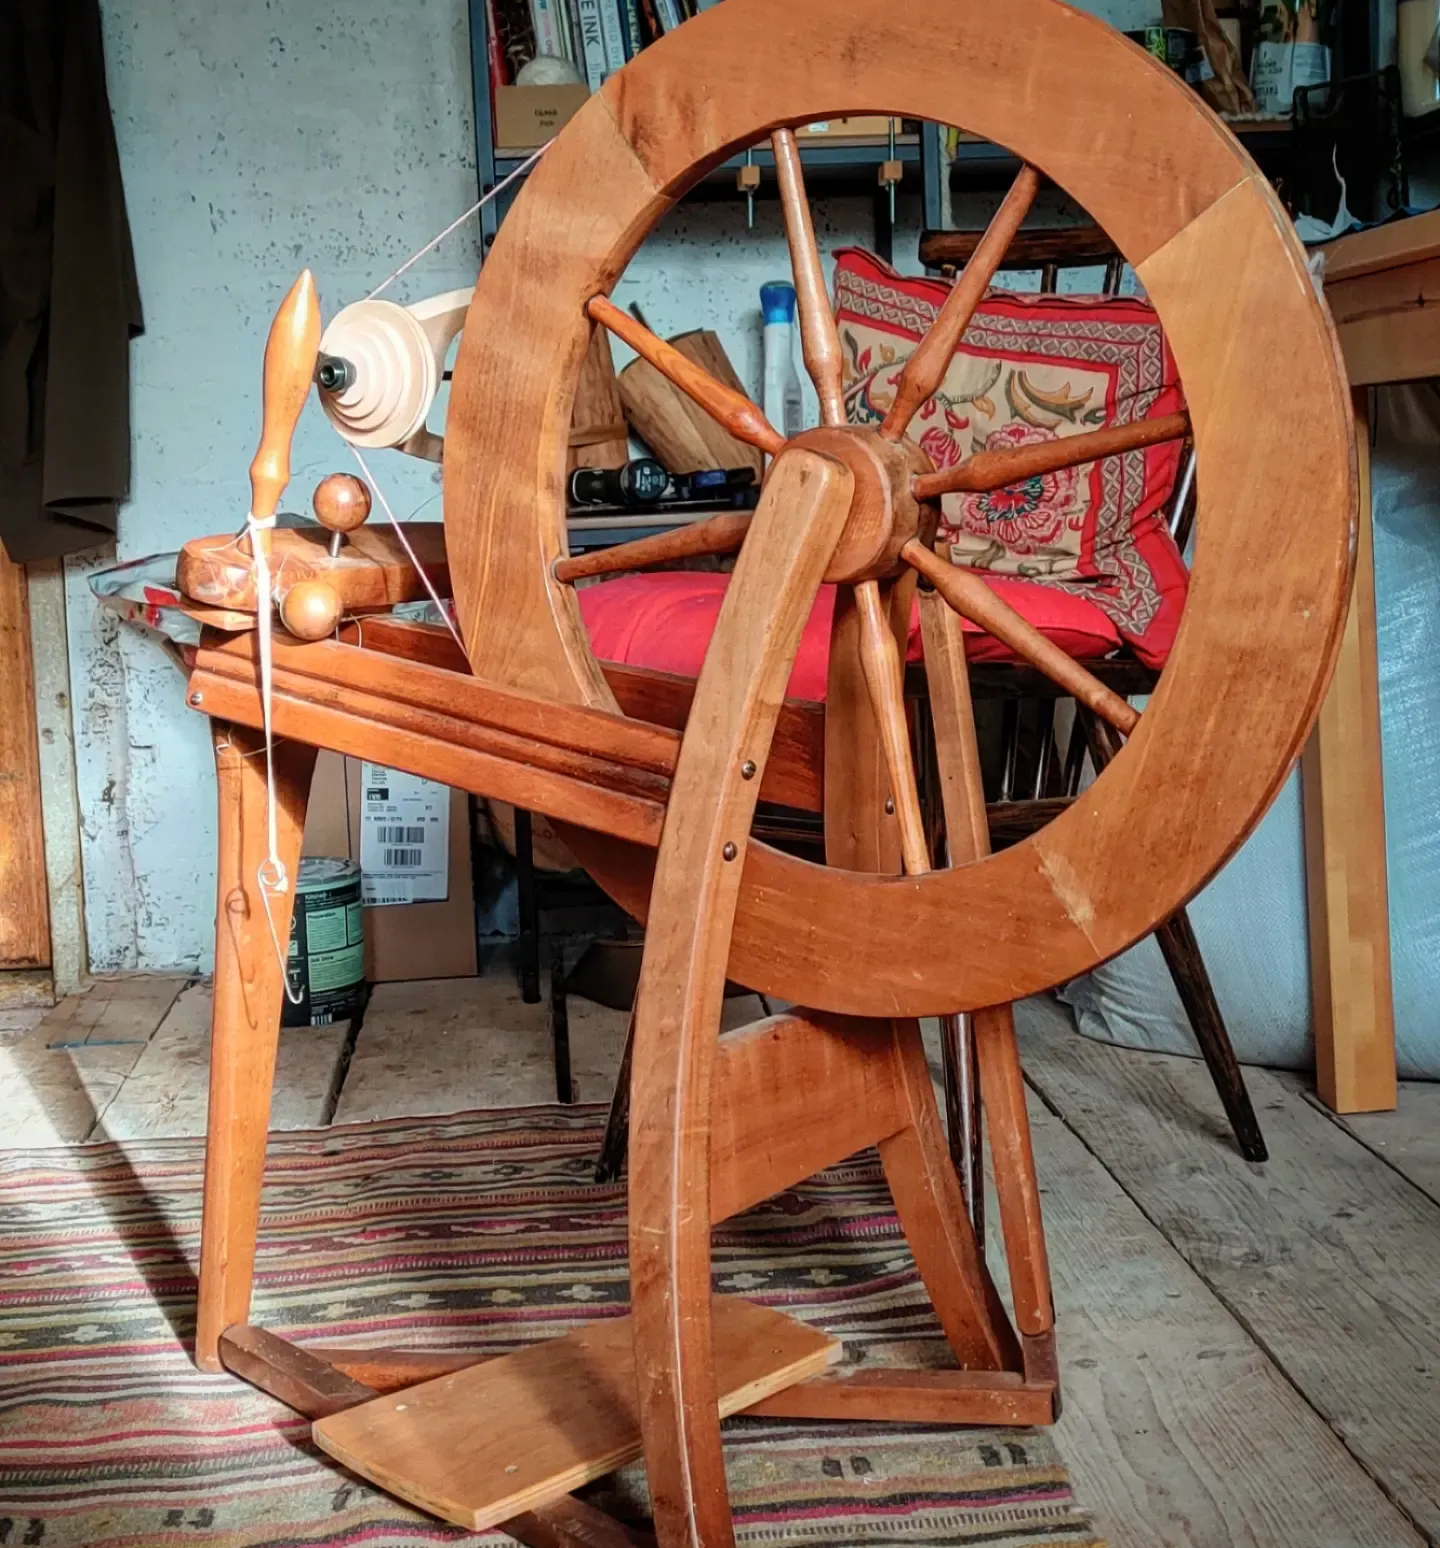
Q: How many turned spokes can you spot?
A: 7